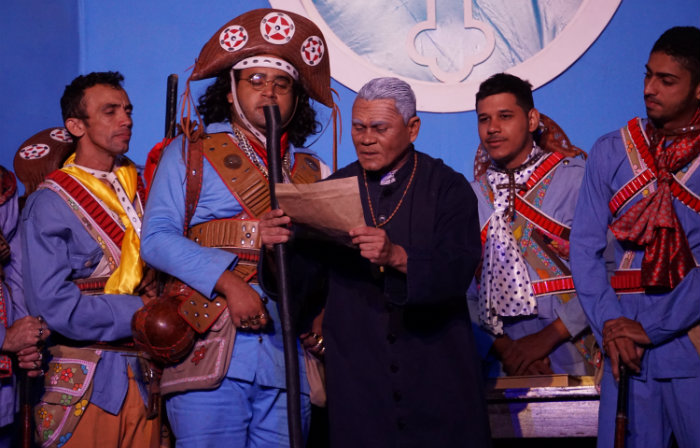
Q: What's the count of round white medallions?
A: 5